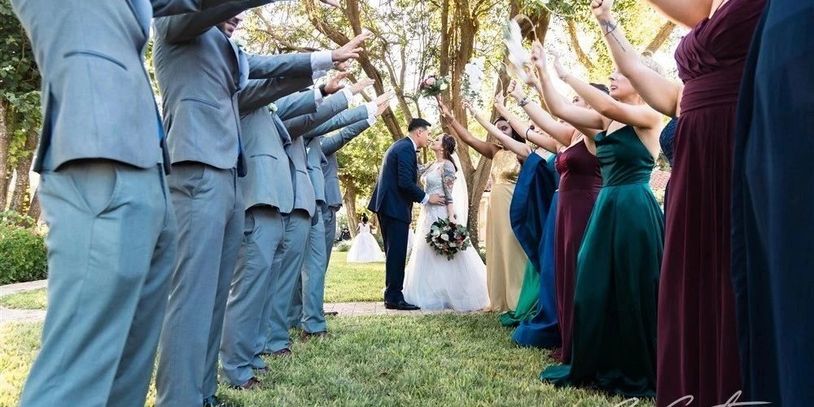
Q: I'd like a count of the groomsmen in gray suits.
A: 6